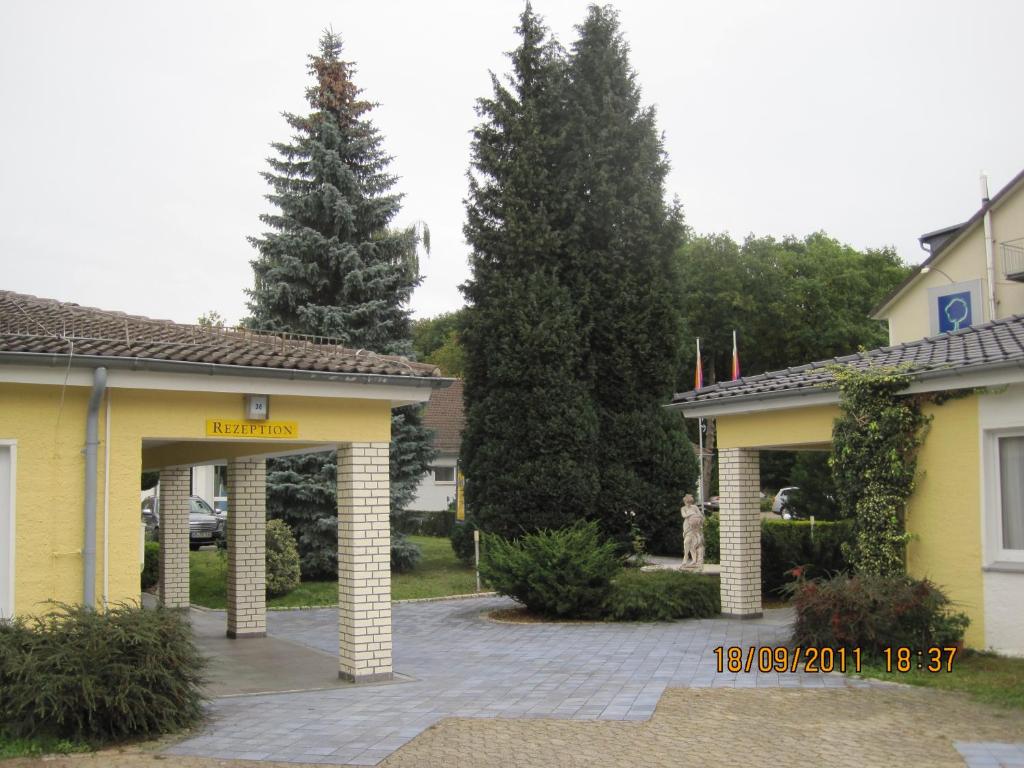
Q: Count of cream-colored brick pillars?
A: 4